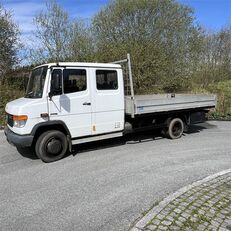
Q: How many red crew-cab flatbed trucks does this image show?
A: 0